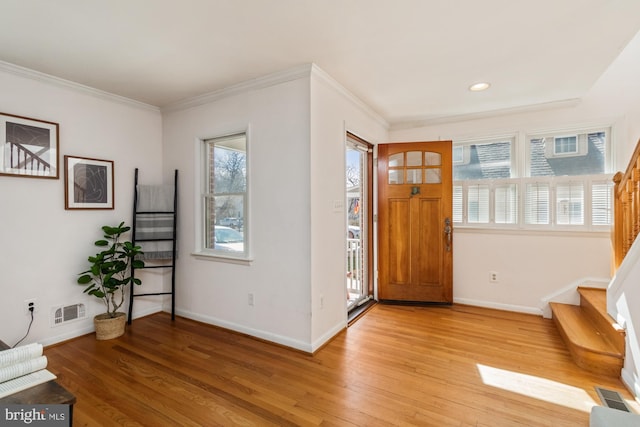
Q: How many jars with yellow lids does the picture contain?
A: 0